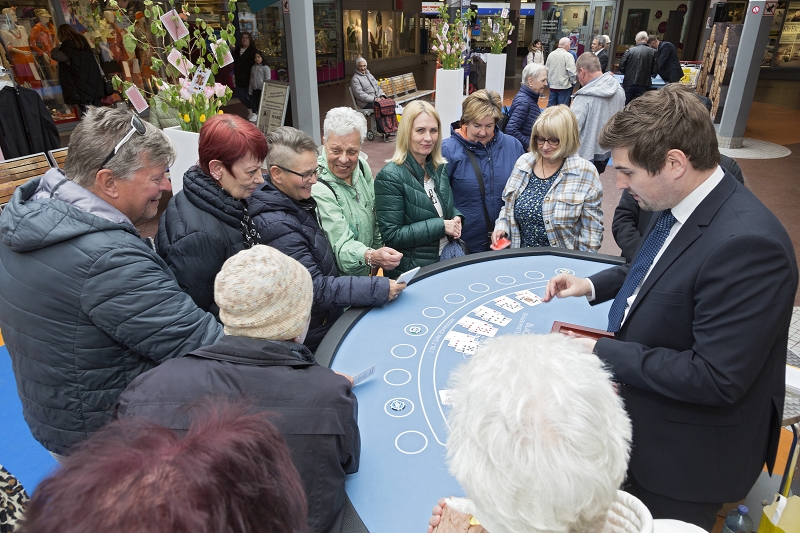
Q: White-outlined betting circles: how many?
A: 11